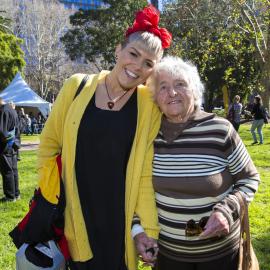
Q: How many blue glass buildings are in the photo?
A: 1